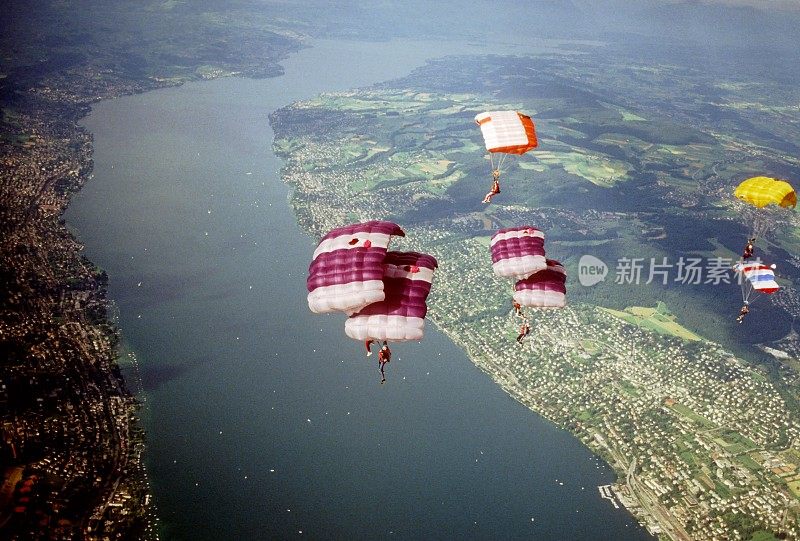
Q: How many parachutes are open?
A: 7